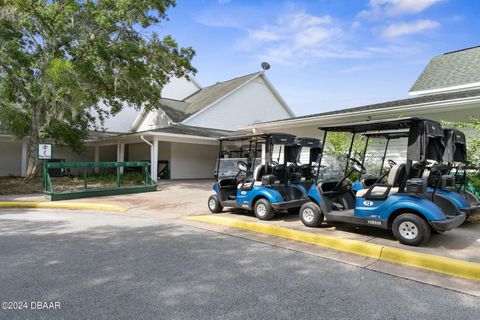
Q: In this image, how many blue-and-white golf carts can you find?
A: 4